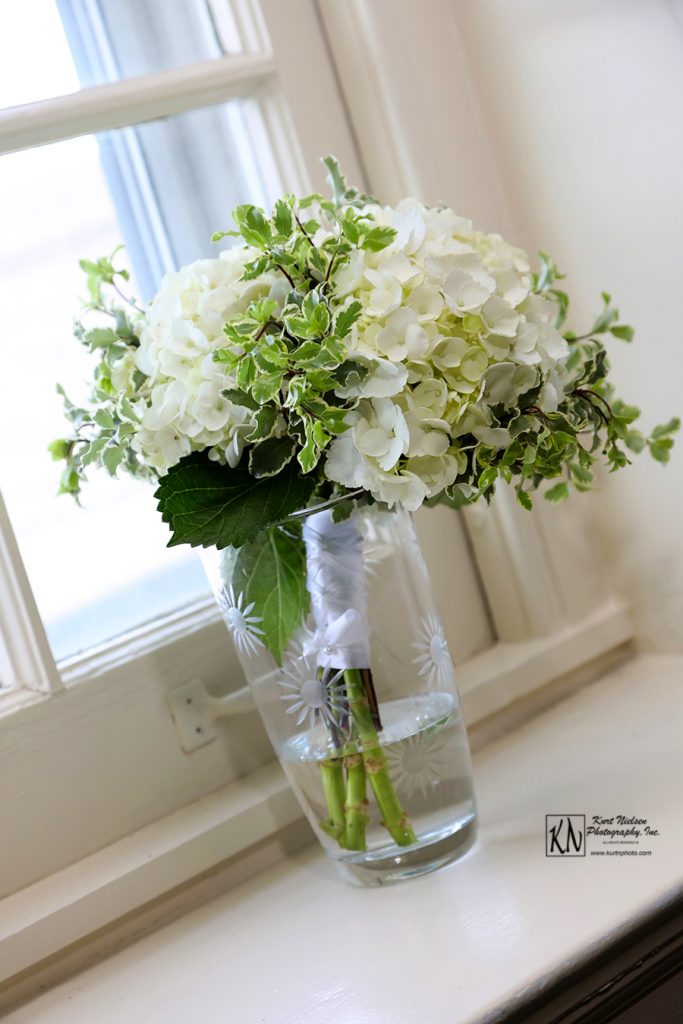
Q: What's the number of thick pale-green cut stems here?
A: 3